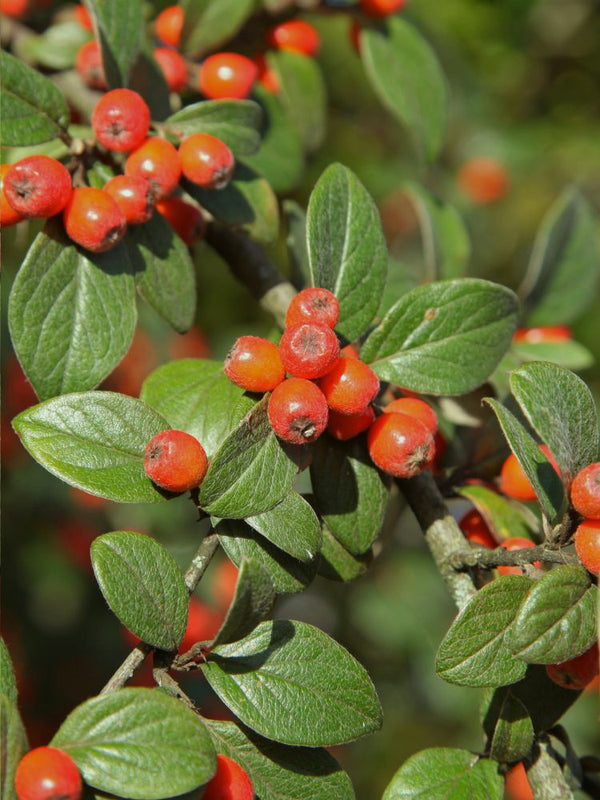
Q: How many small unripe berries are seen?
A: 0